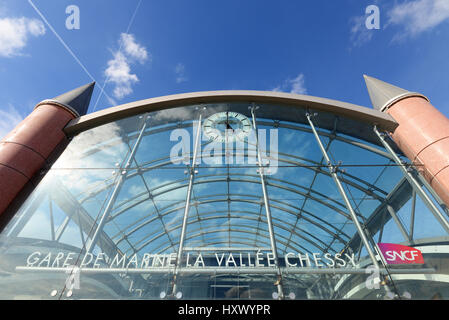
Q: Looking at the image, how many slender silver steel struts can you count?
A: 5